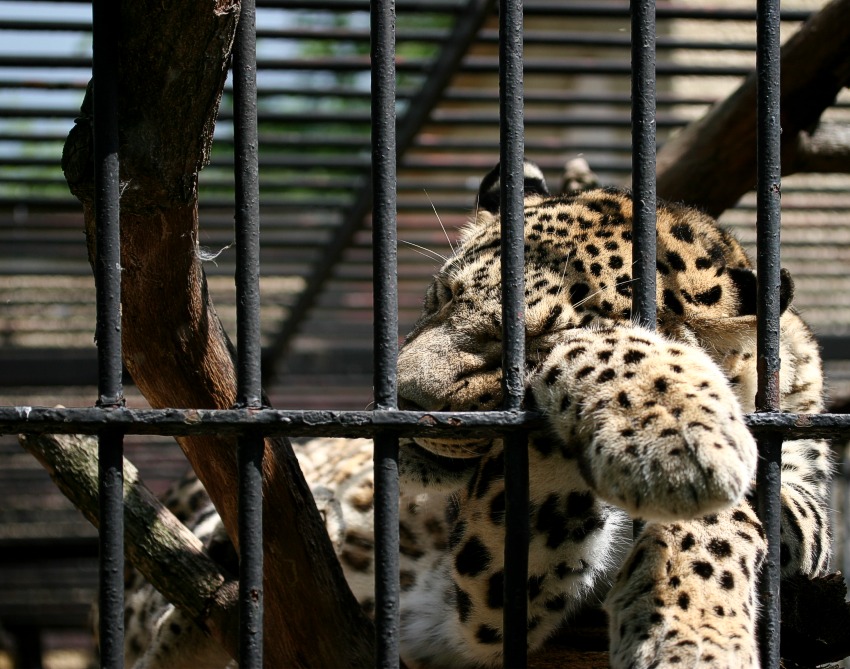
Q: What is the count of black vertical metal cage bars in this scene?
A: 6